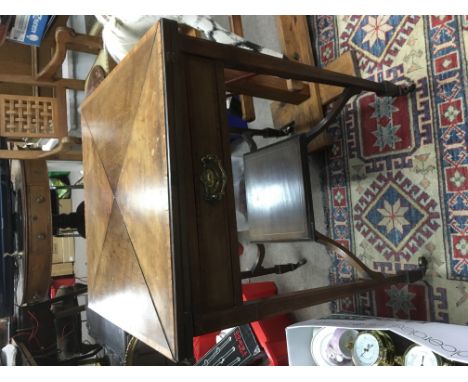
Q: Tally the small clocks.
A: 2